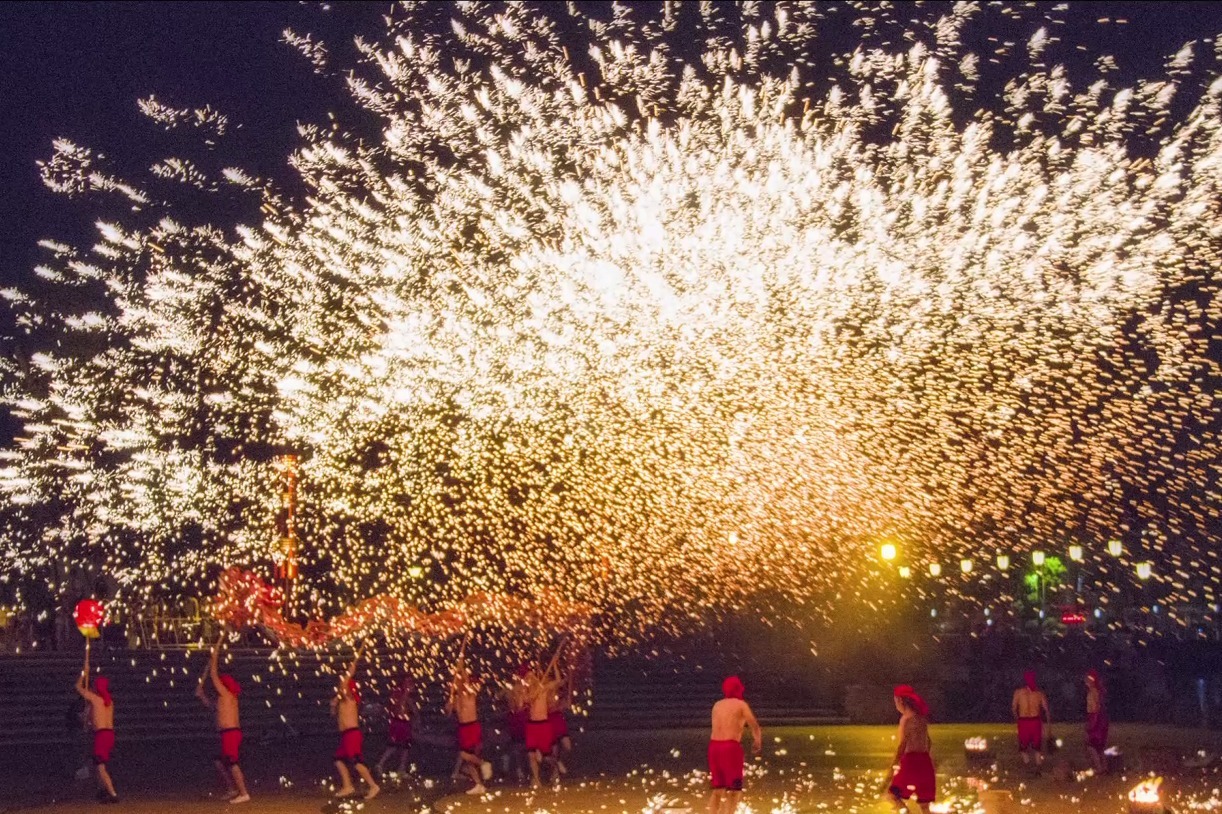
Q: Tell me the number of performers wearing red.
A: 12